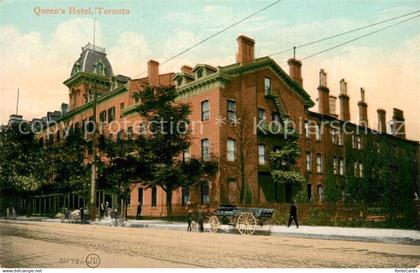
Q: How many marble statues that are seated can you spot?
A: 0